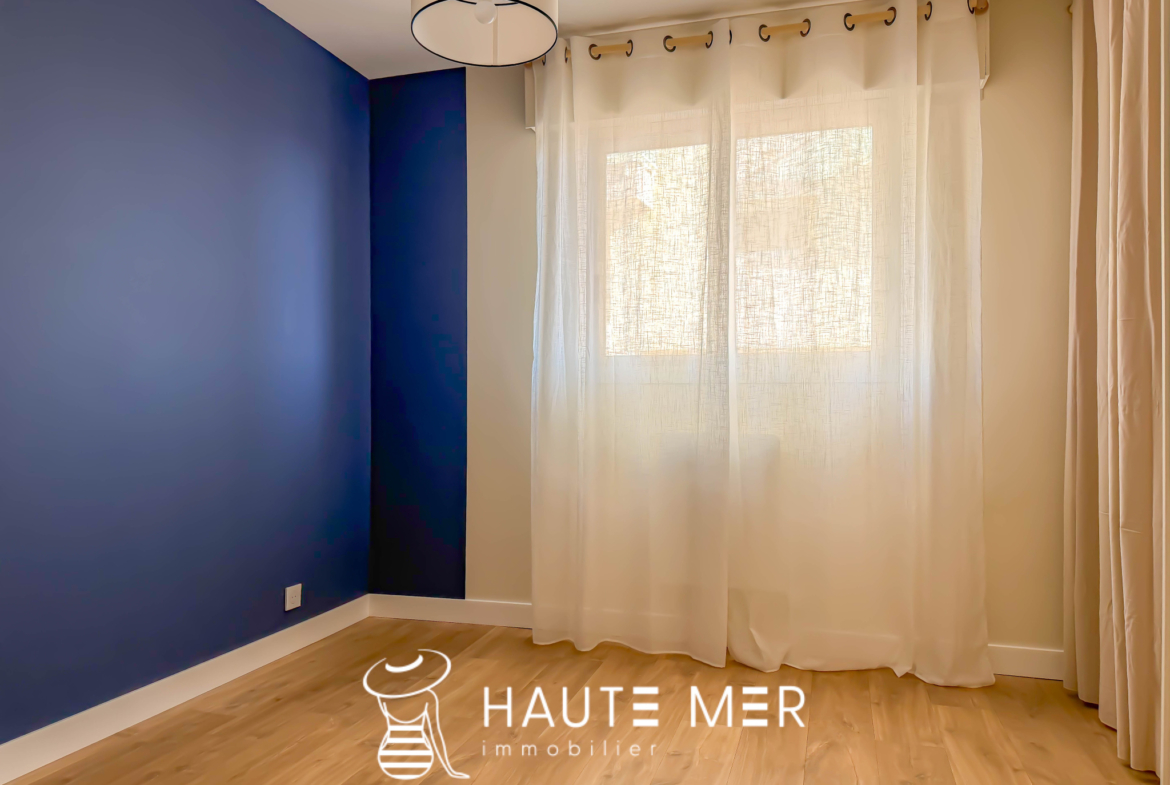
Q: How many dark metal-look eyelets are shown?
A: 13